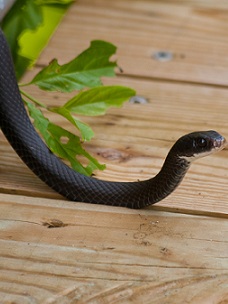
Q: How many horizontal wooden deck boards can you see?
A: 3